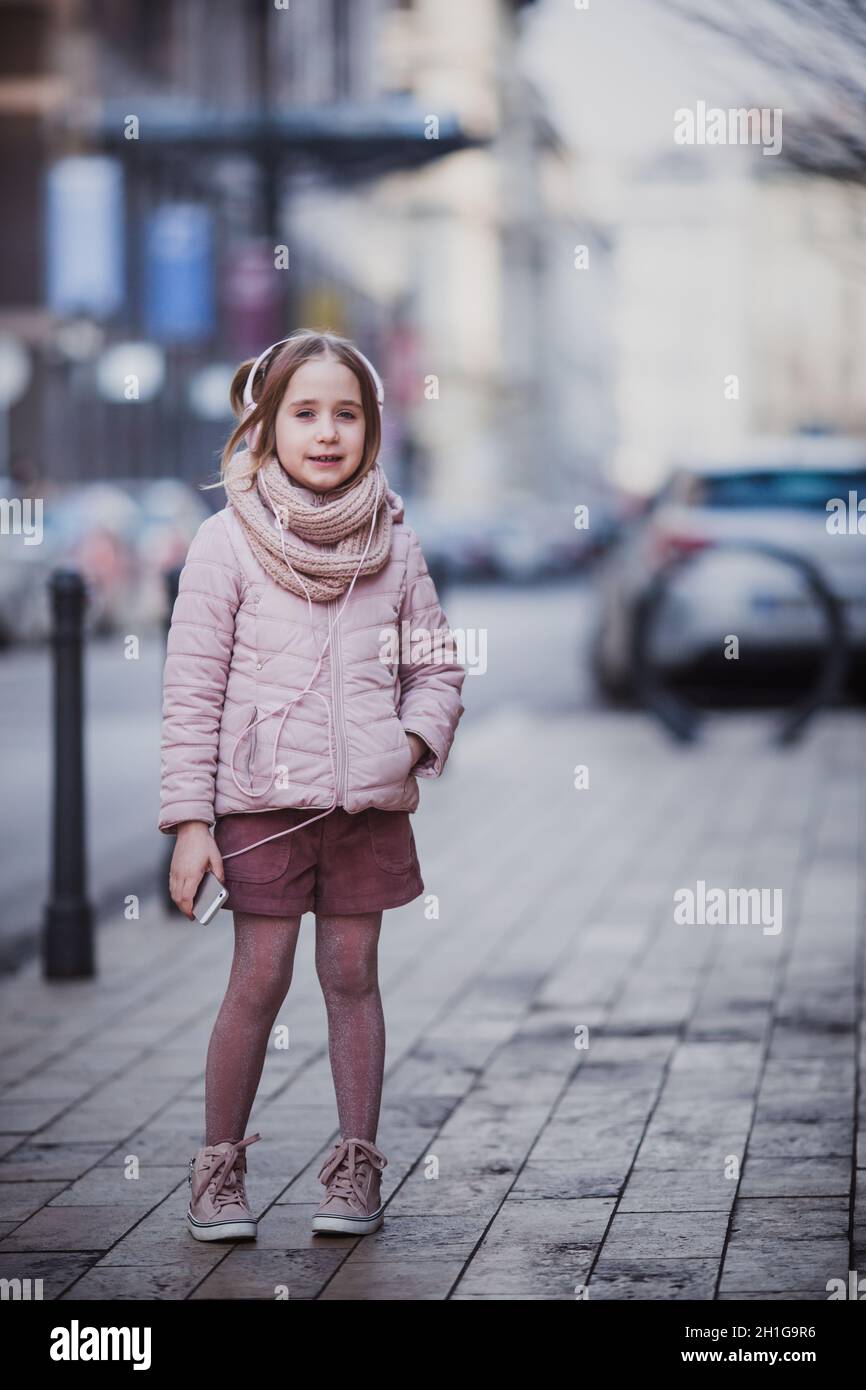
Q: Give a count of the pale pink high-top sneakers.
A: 2